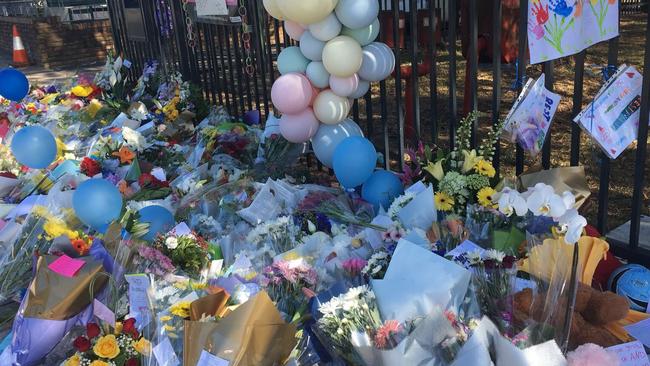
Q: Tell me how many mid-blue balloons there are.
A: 6